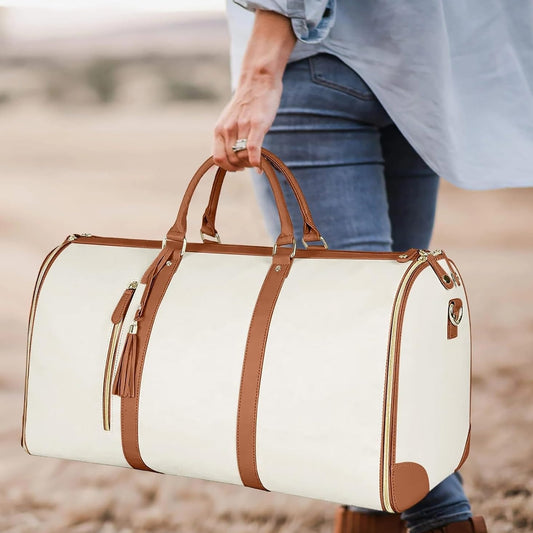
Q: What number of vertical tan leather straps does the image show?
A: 2